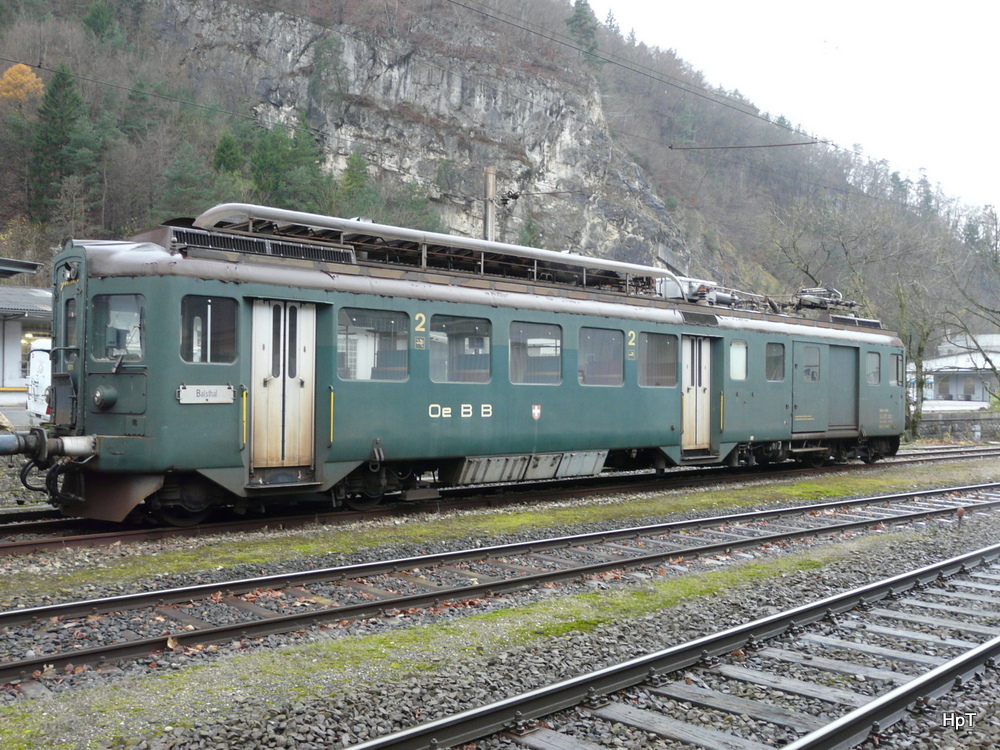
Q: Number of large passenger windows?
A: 5